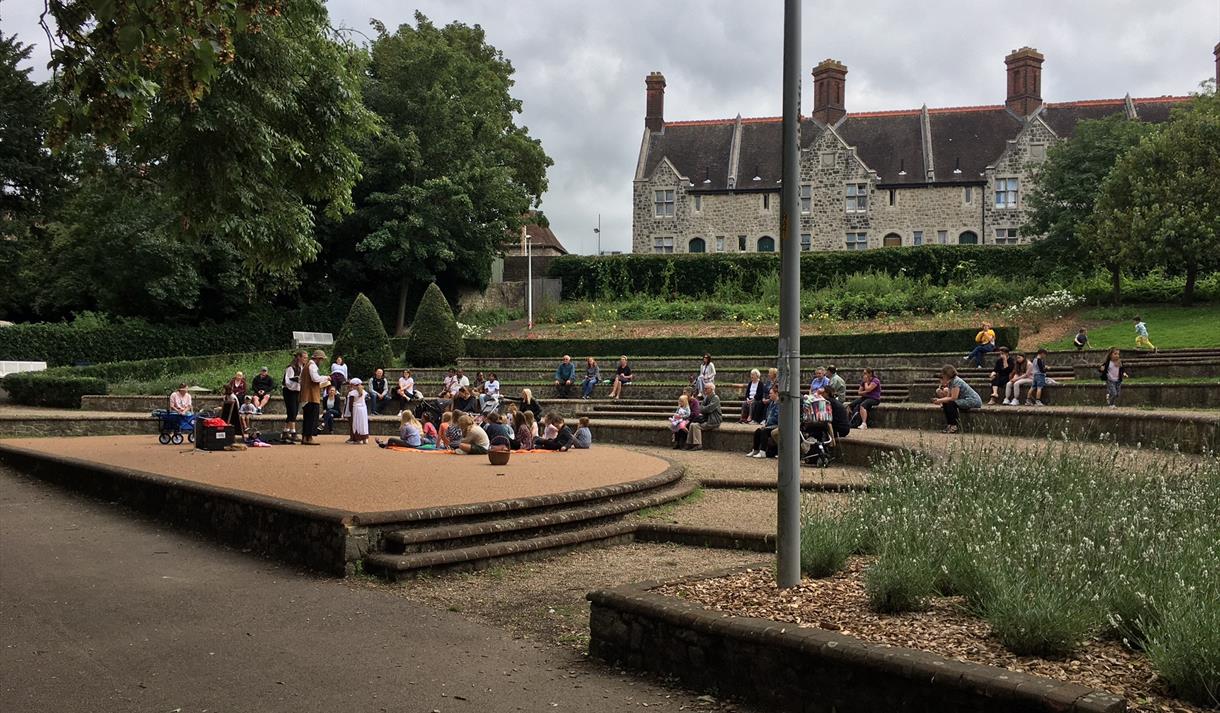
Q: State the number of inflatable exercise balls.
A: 0